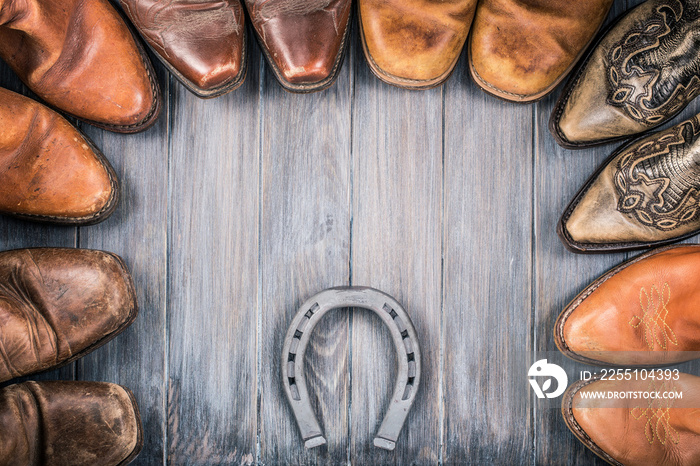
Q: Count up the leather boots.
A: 12